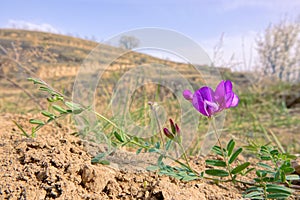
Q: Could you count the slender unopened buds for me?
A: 3